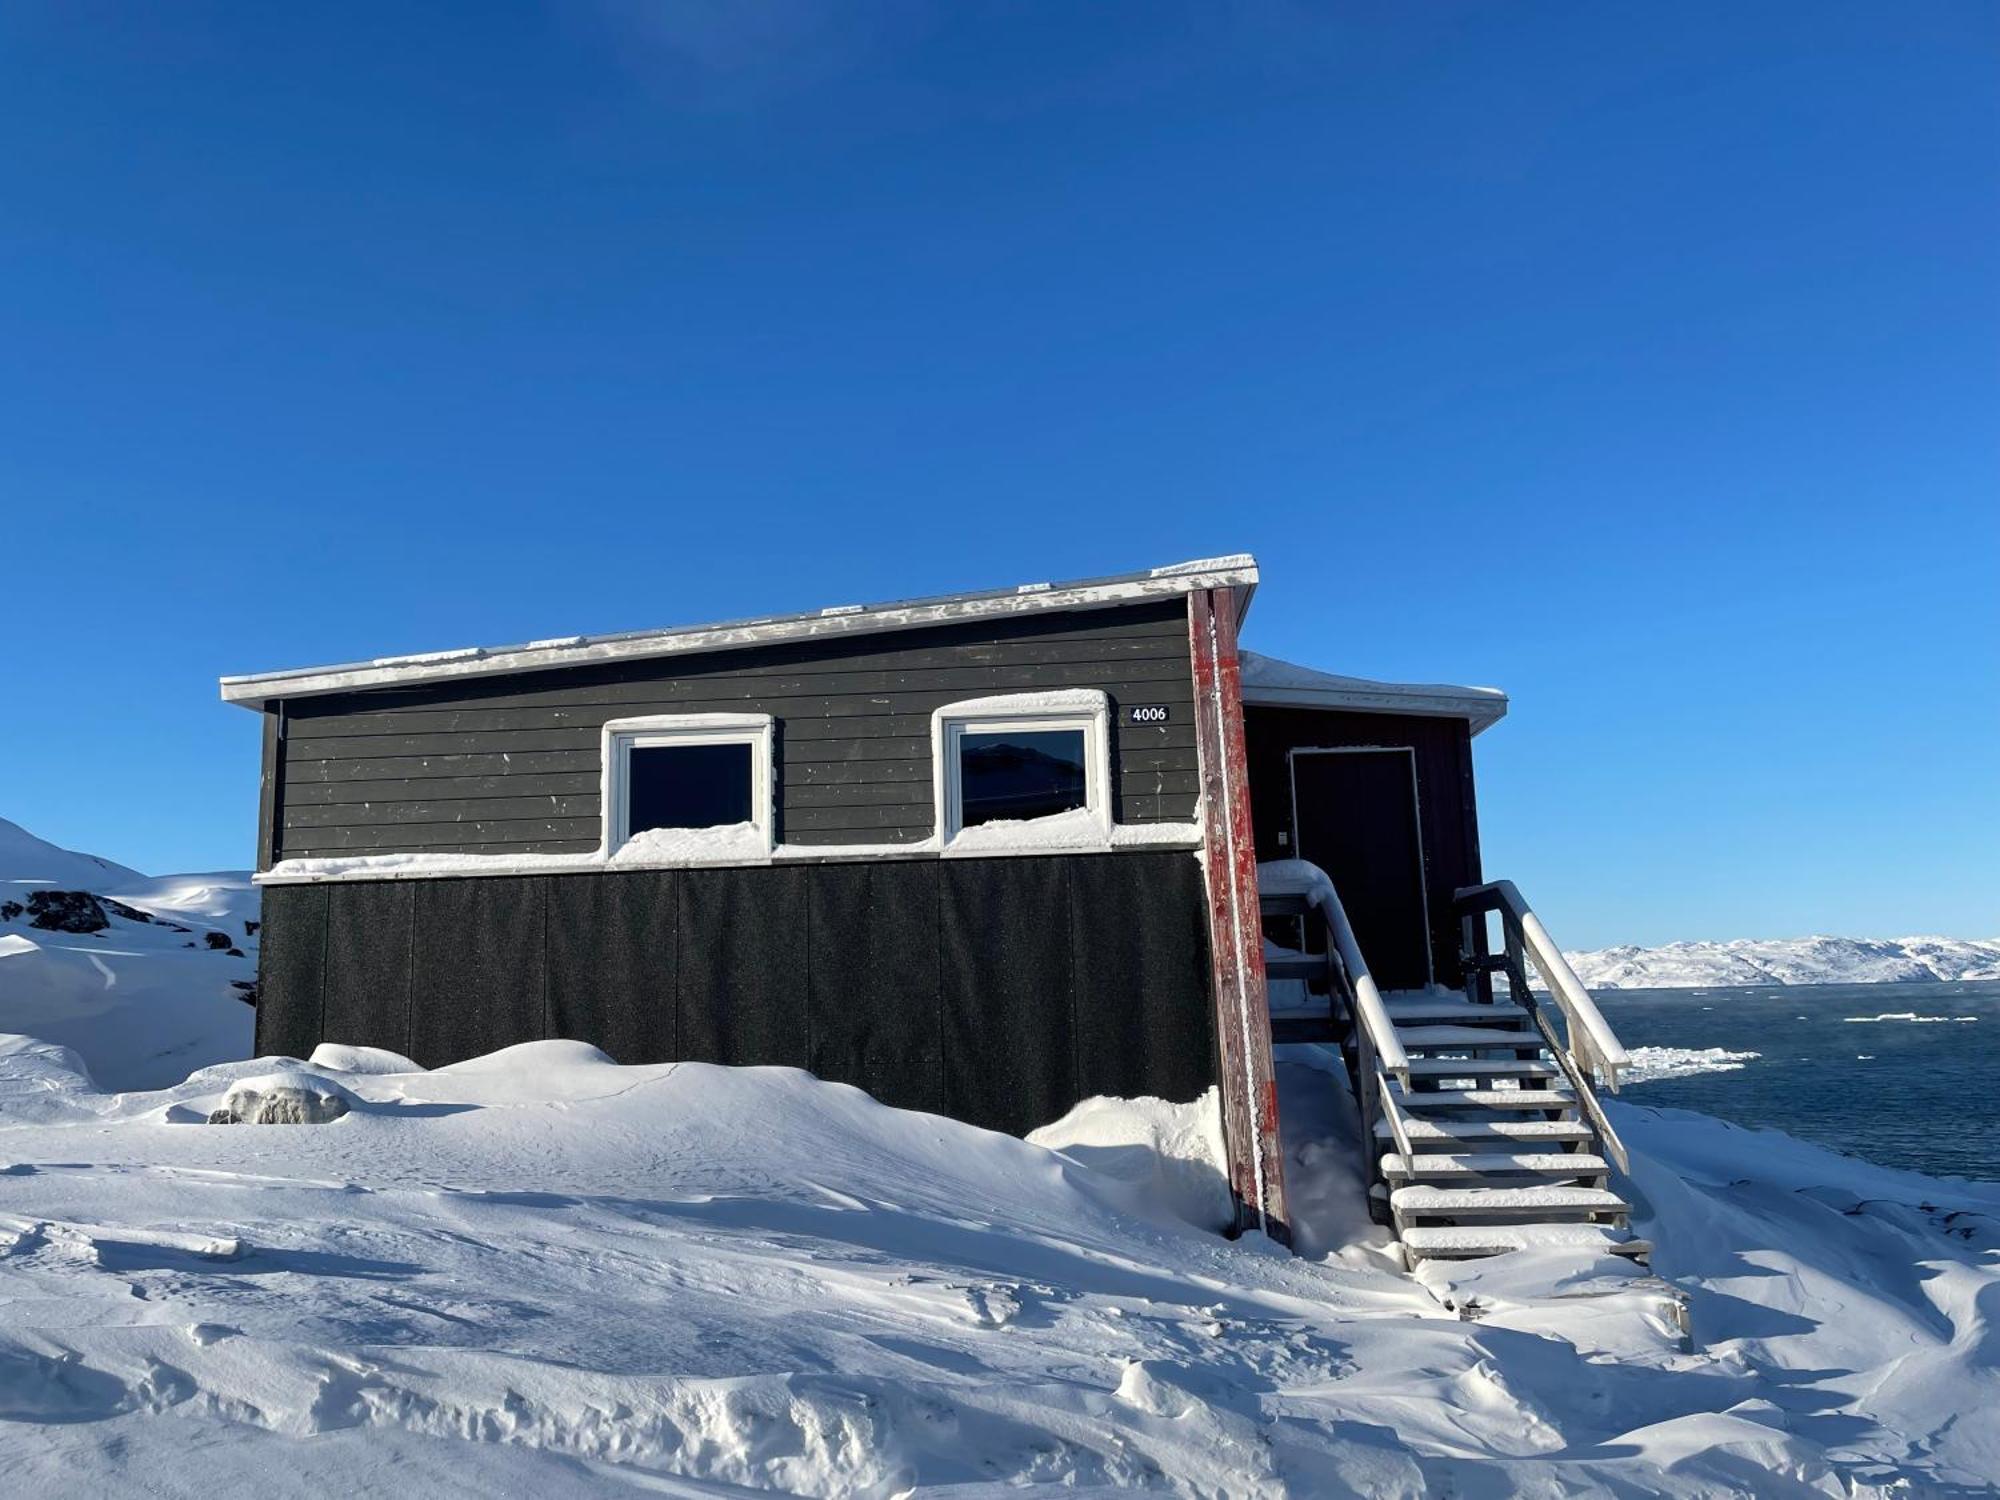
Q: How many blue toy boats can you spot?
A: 0